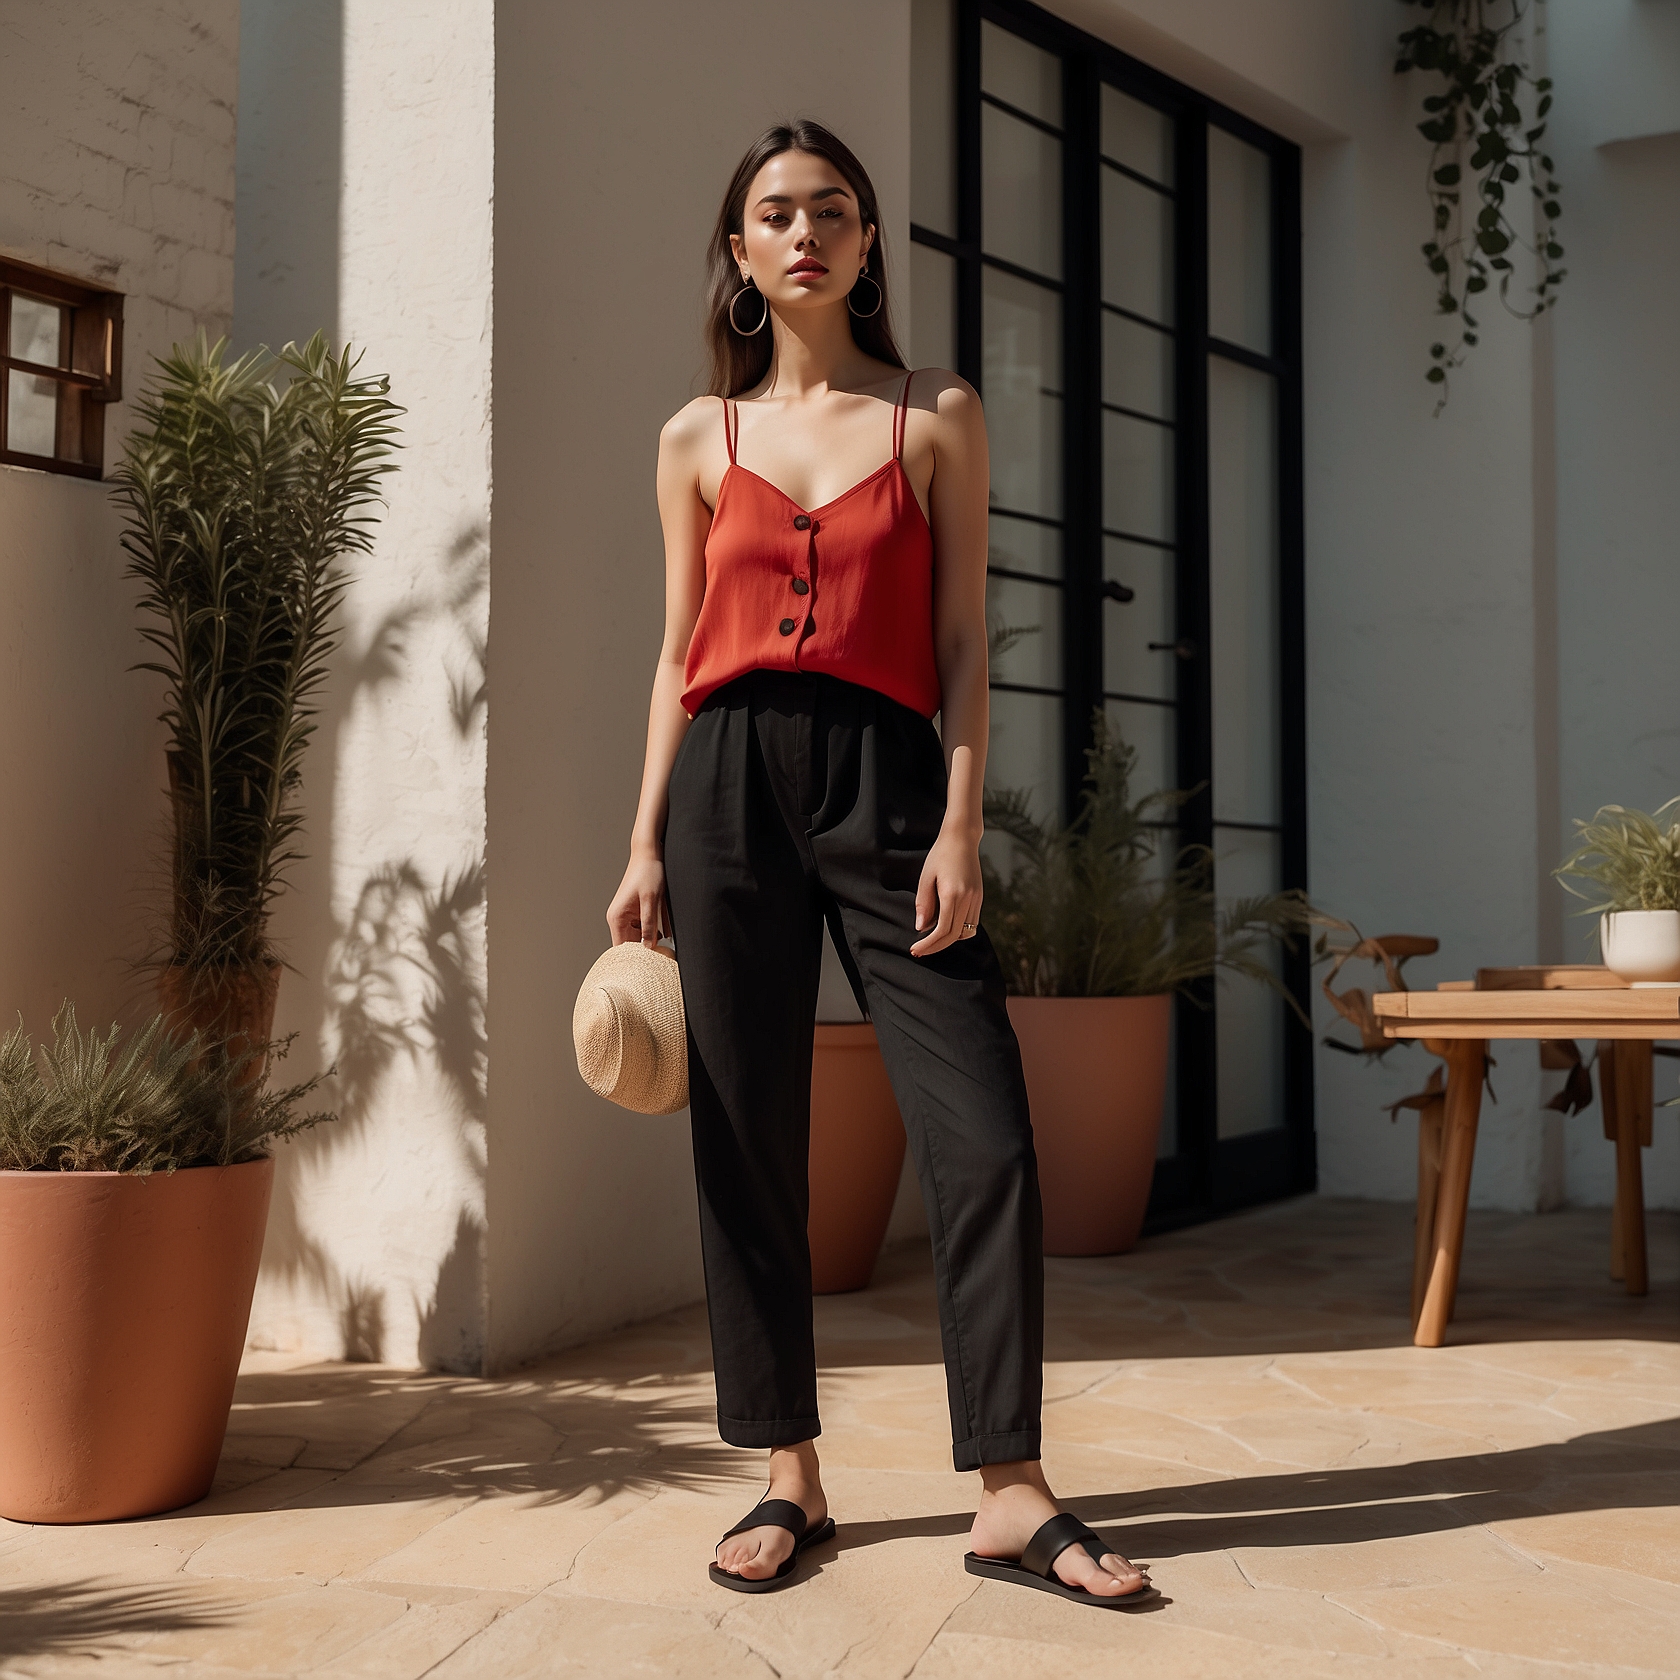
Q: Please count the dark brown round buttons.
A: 3